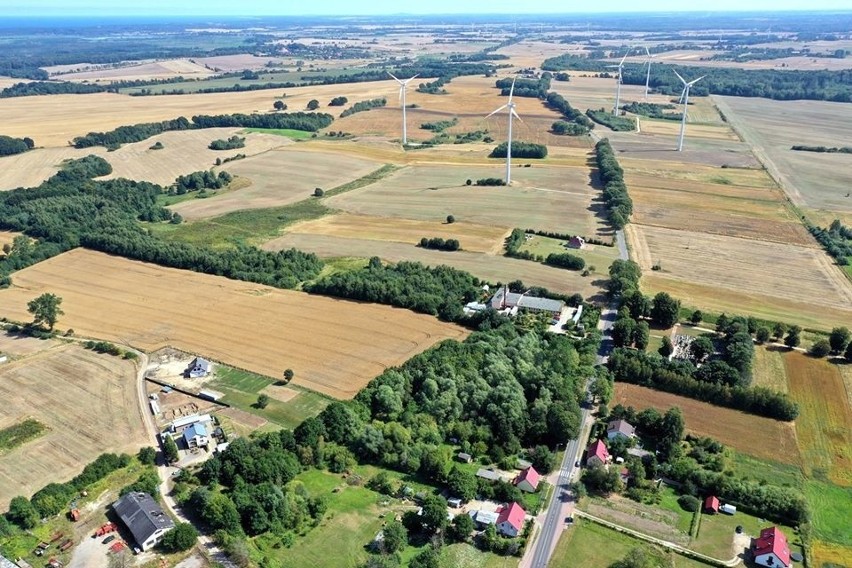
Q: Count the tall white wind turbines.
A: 5